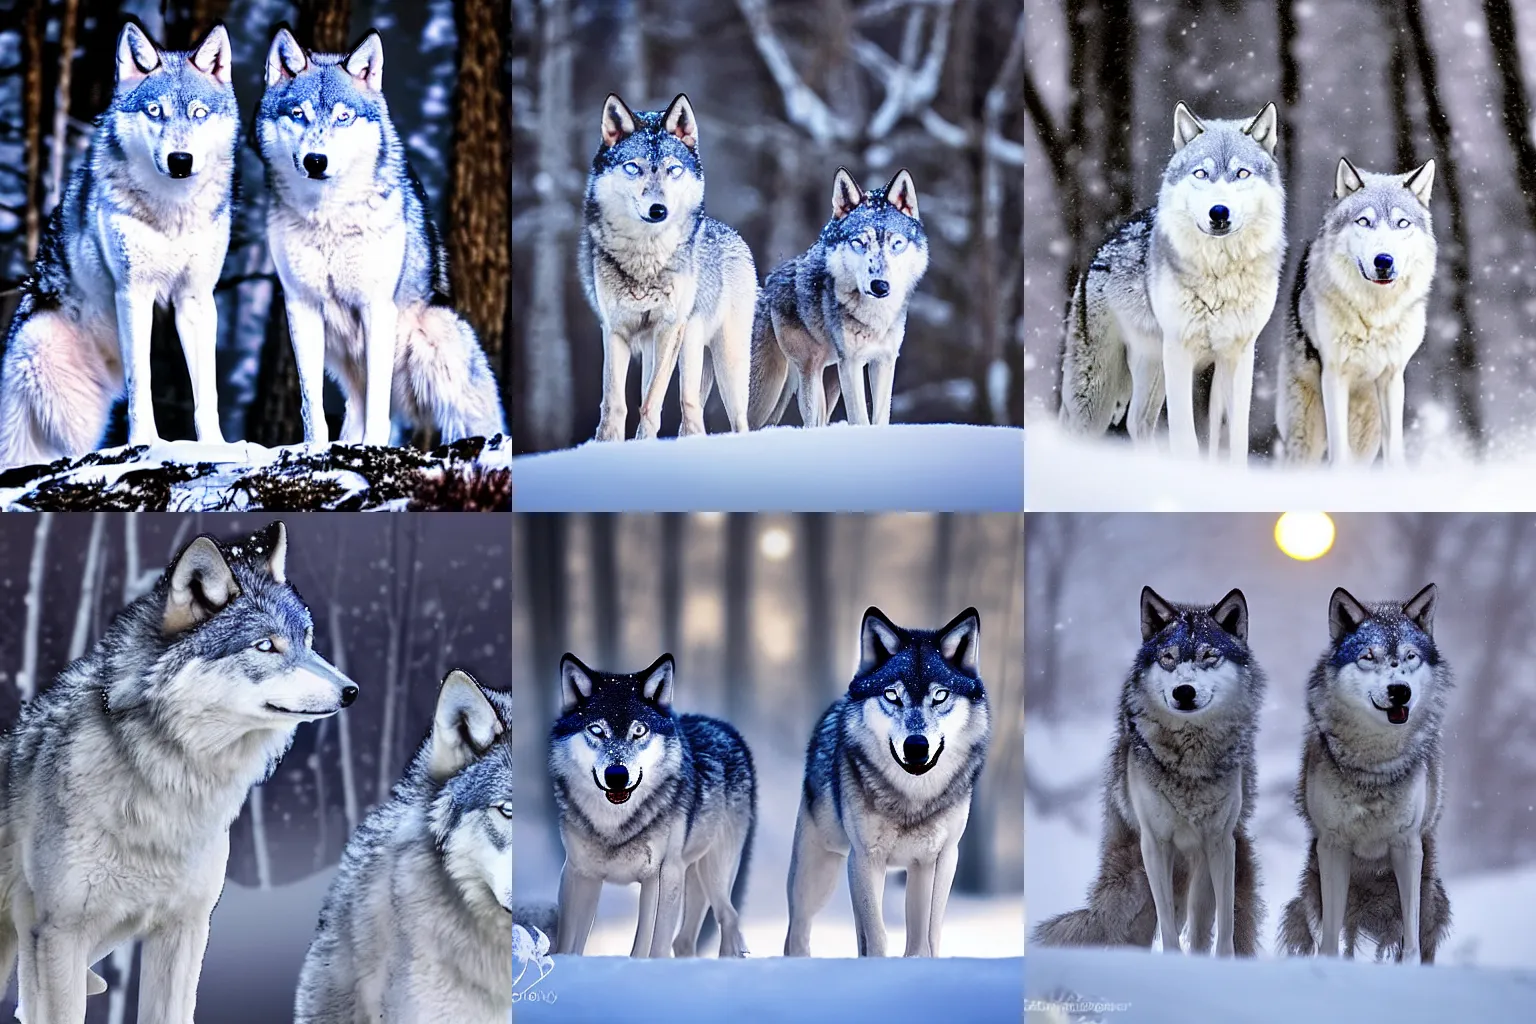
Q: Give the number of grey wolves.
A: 12